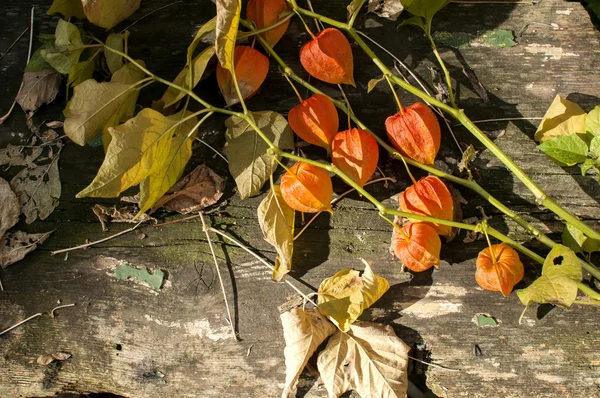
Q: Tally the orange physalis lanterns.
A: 10